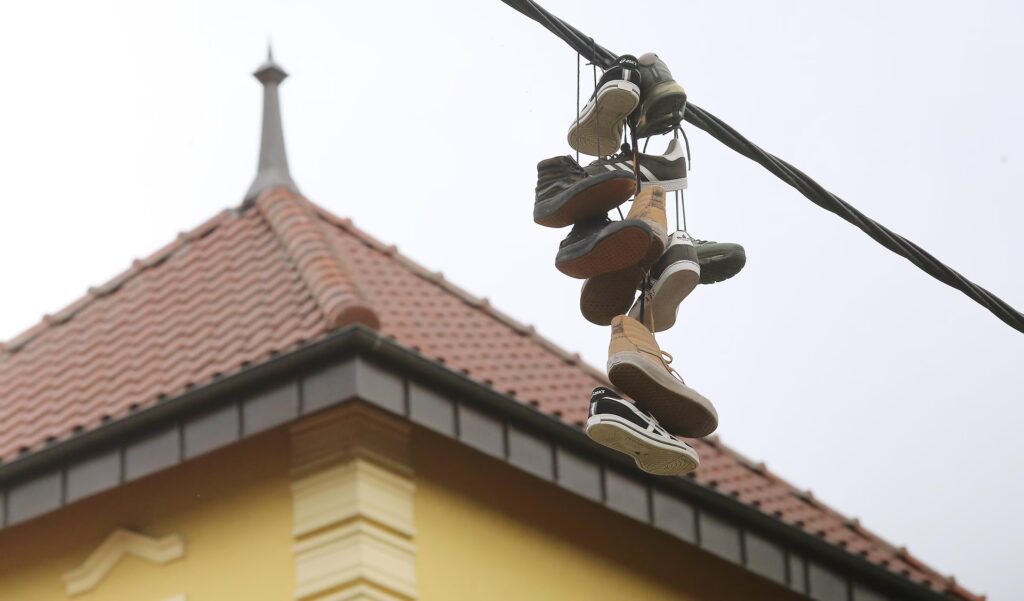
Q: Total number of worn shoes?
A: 10